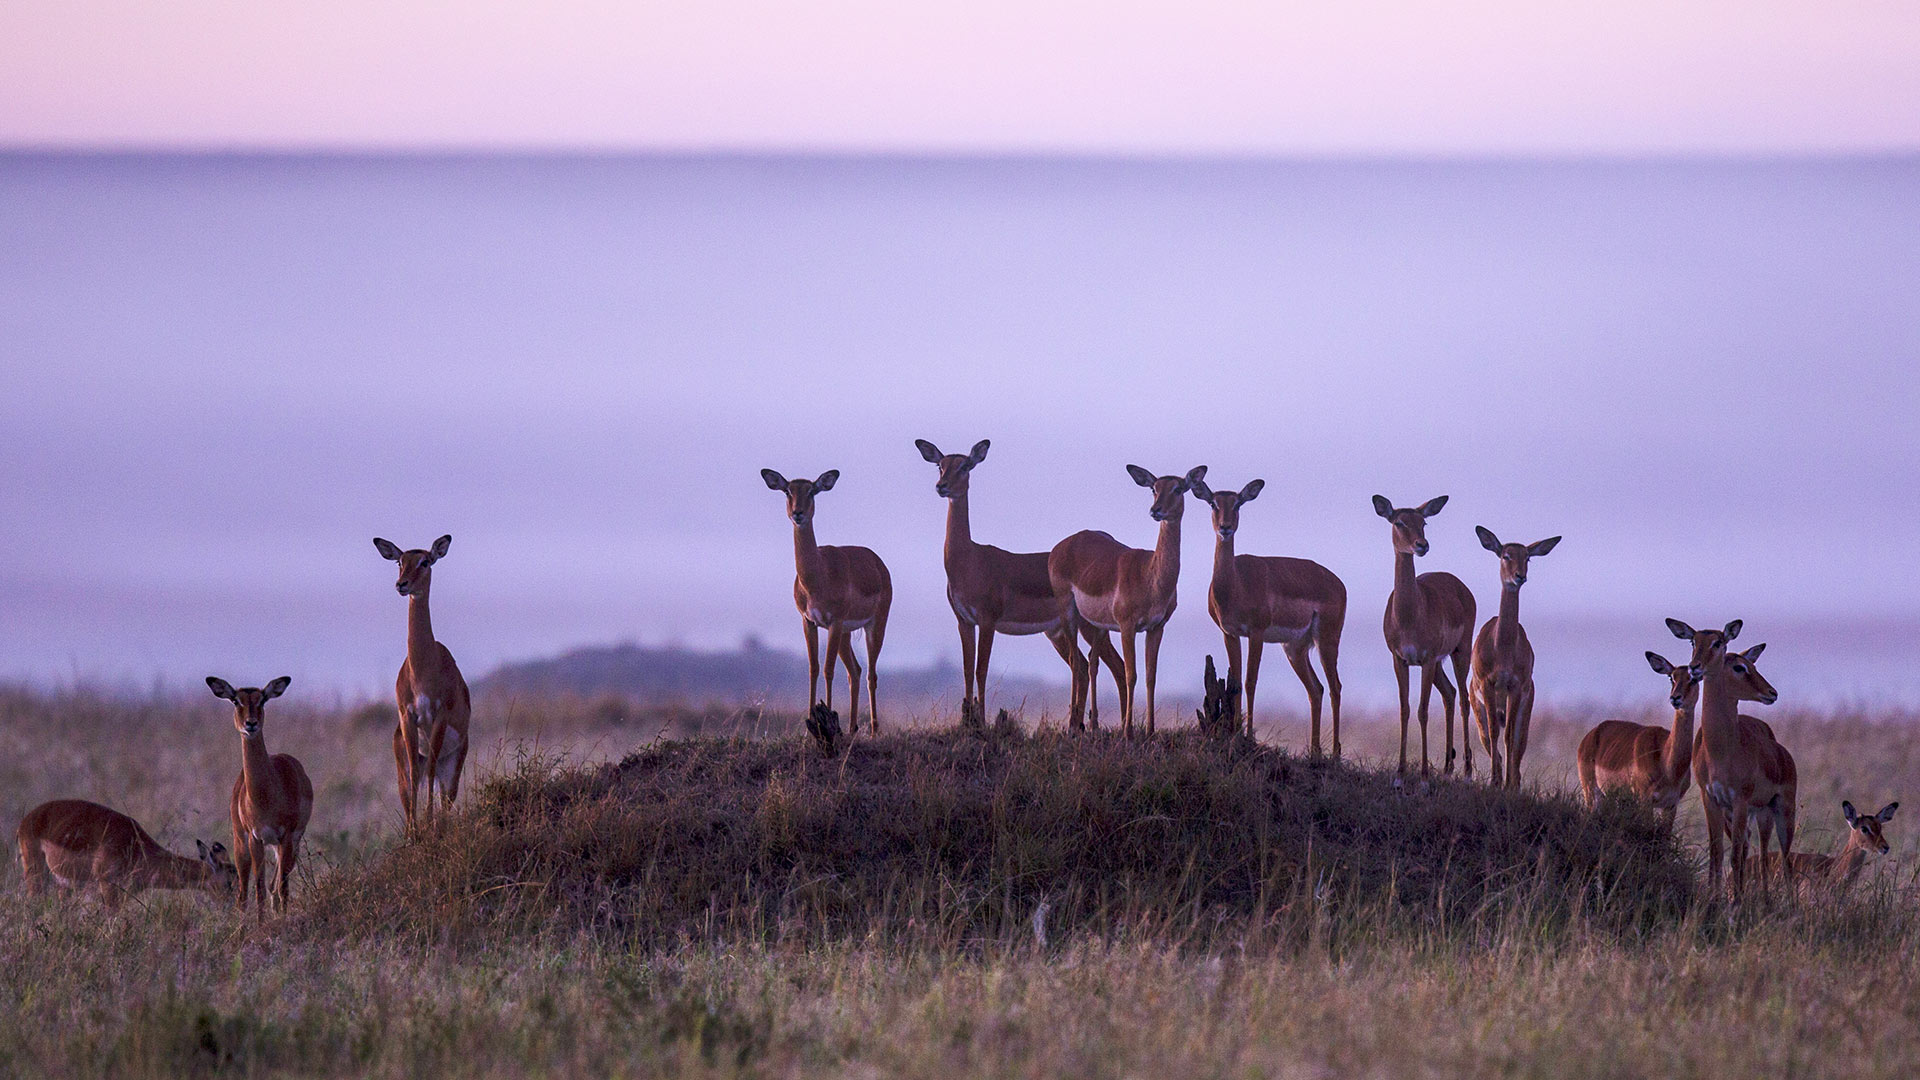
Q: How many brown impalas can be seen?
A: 13